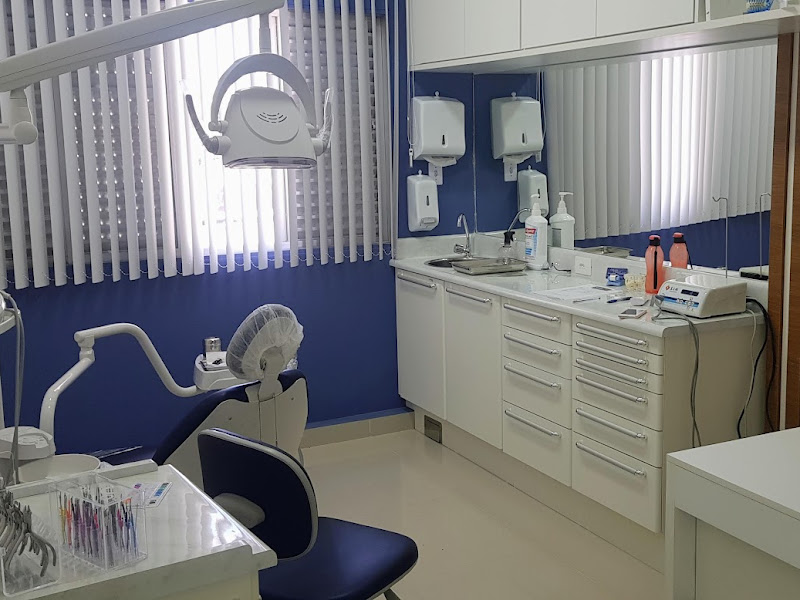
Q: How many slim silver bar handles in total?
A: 12